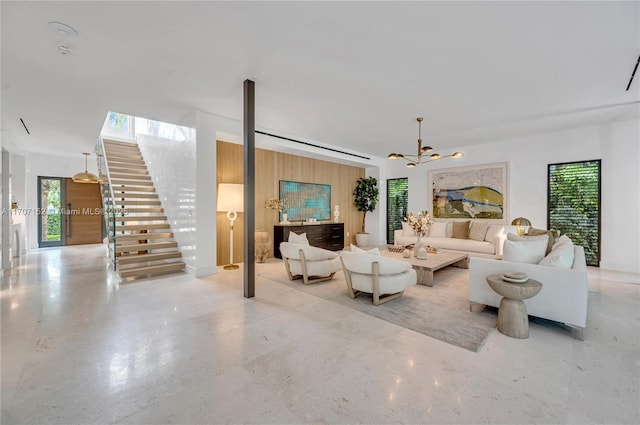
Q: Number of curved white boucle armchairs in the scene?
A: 2